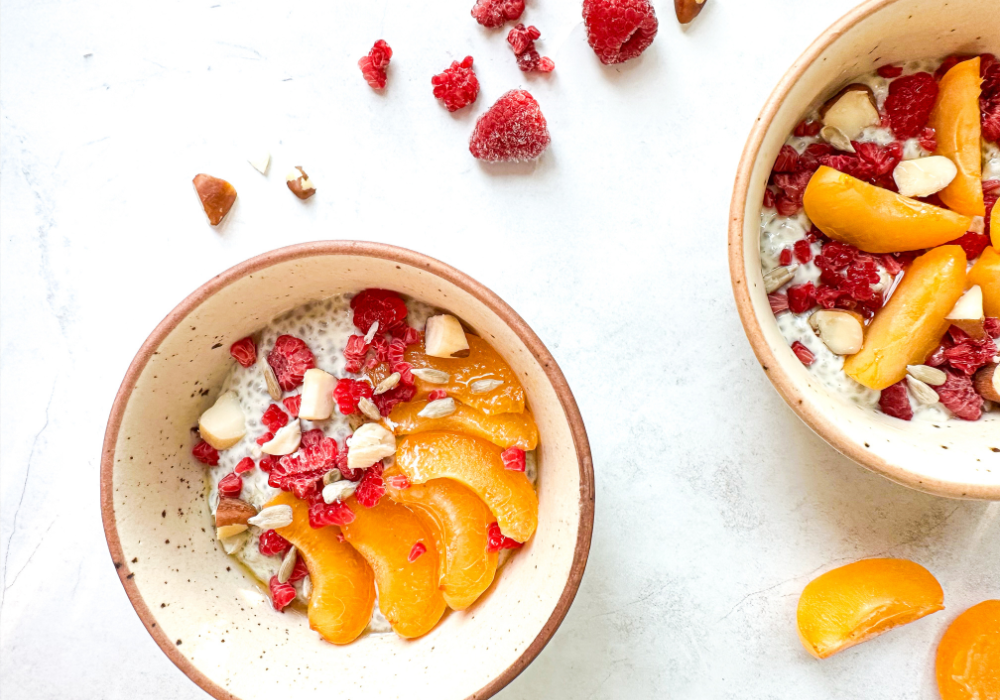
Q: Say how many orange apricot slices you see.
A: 13